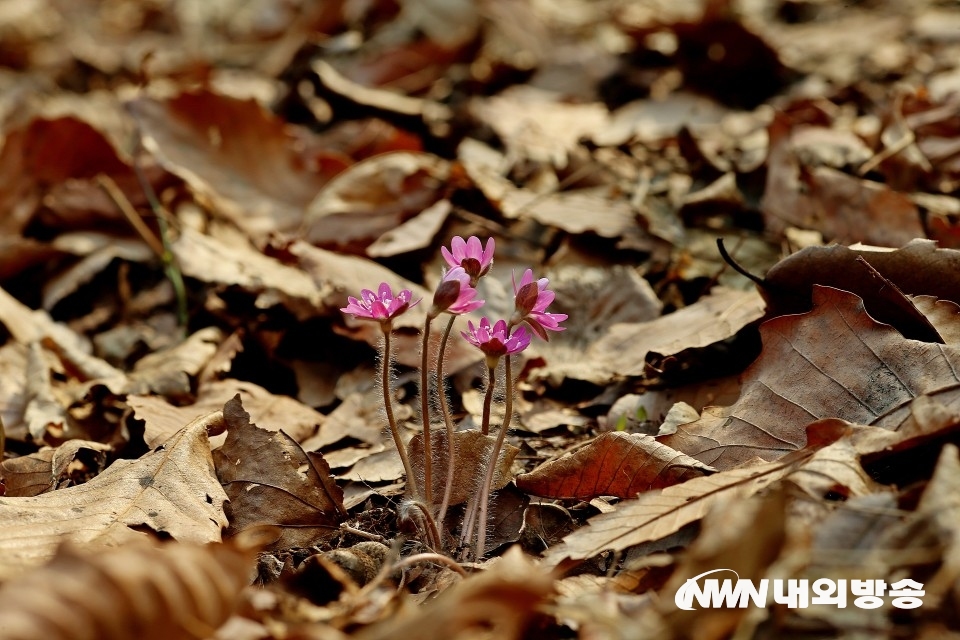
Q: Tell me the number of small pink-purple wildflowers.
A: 5